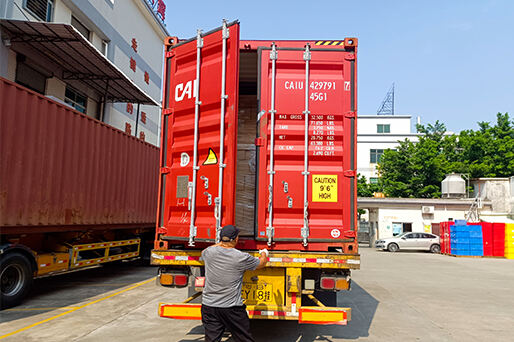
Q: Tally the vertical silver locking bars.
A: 4